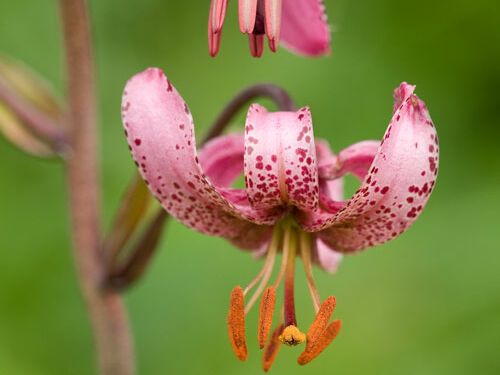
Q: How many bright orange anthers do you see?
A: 5